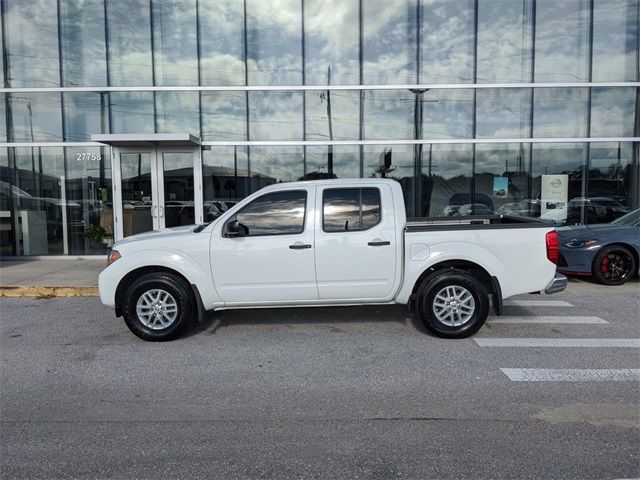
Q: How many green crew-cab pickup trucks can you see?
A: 0